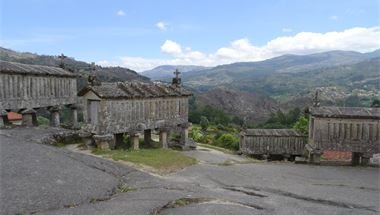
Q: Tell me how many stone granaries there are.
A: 4